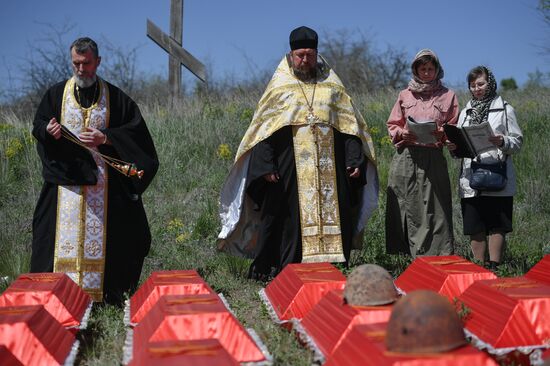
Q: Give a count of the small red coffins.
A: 12